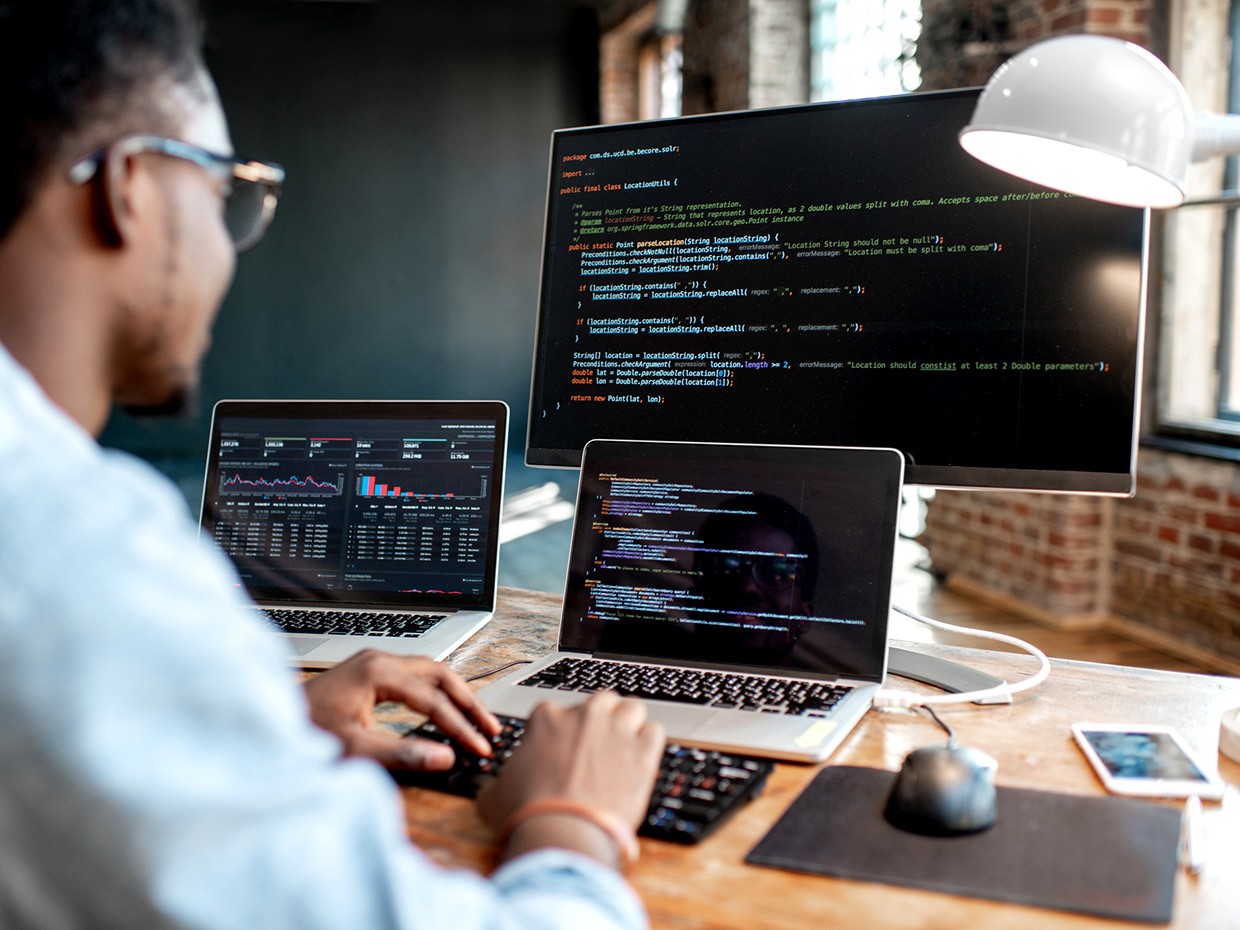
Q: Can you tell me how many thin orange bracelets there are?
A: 1